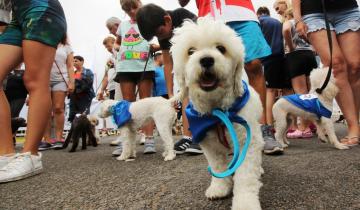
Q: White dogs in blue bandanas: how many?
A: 3